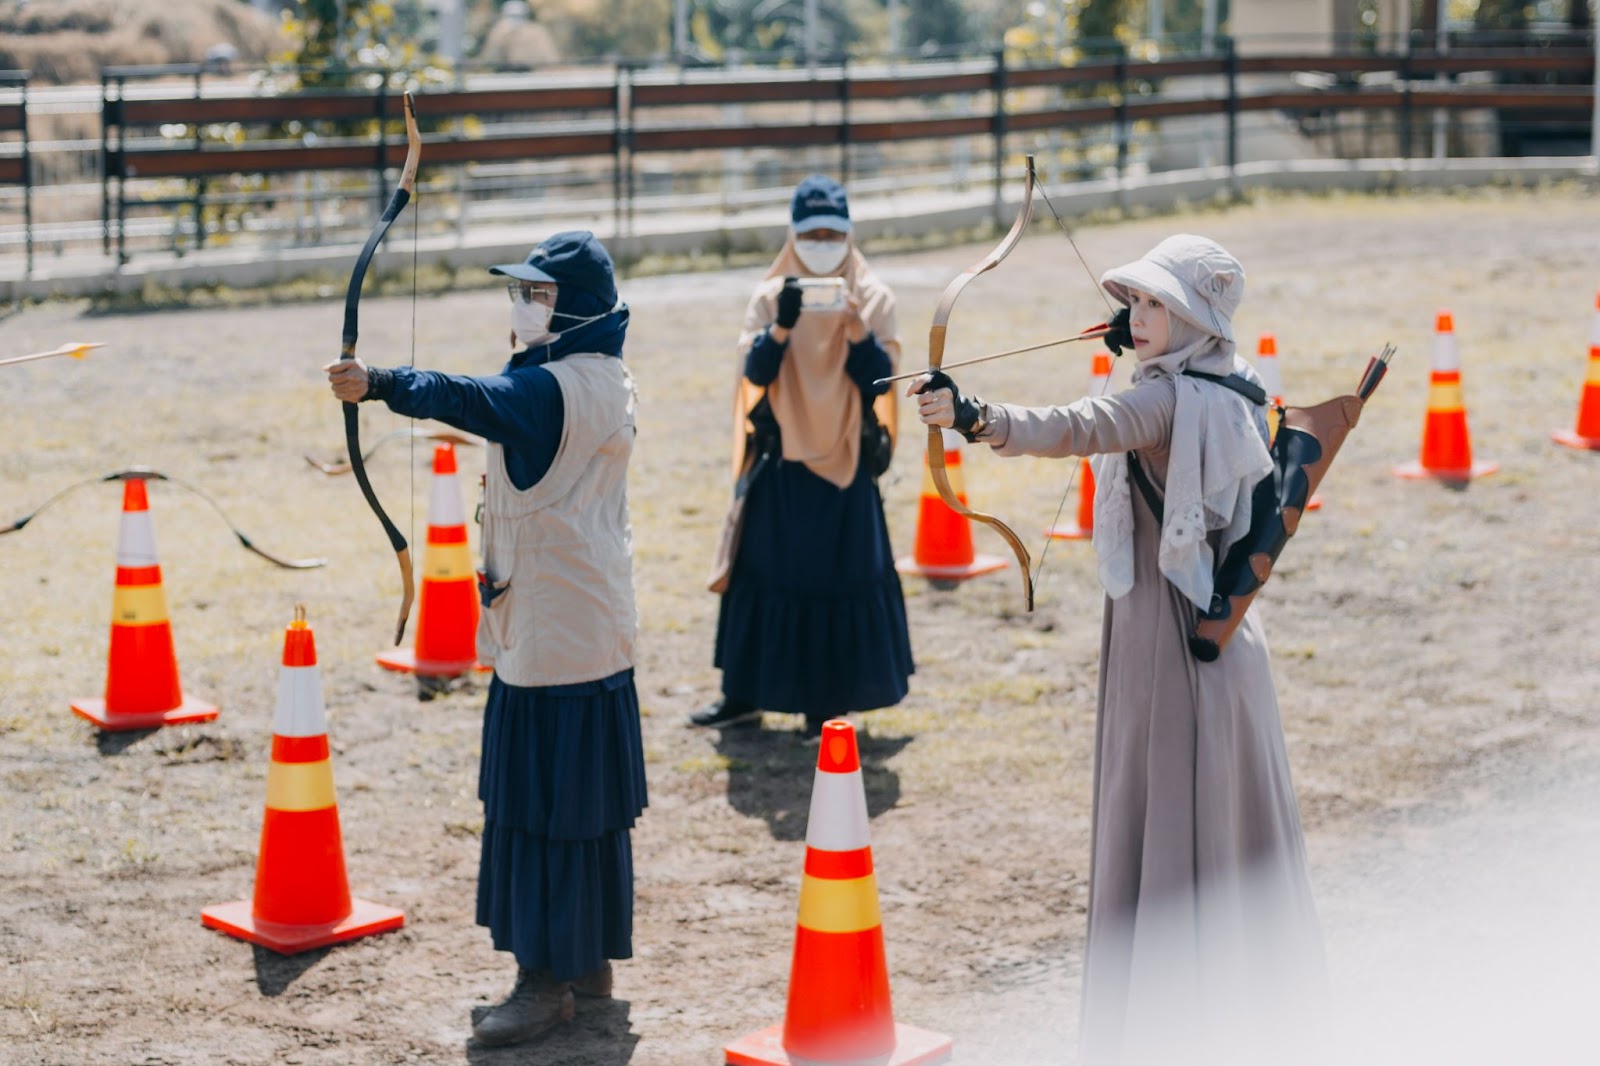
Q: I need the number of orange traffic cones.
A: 9